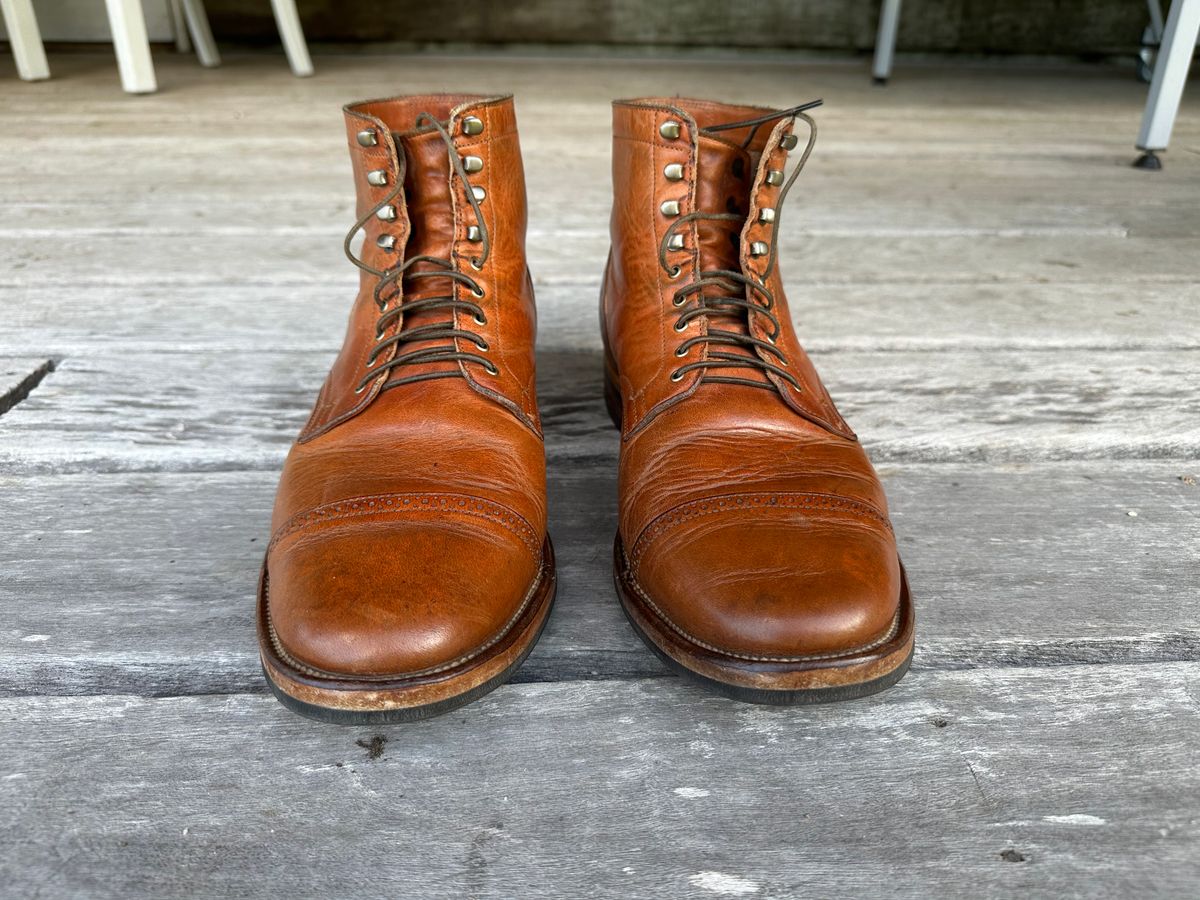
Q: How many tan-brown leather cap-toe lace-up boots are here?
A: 2